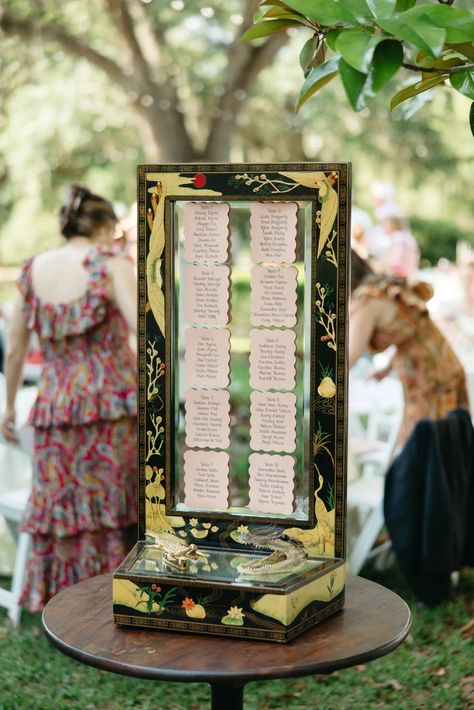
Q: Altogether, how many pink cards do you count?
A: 10